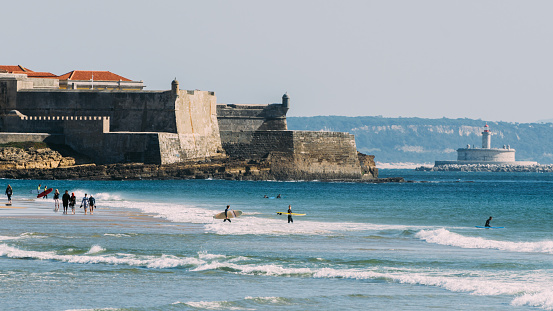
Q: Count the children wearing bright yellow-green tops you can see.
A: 2